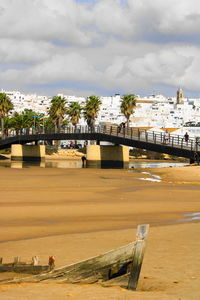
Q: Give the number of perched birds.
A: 0